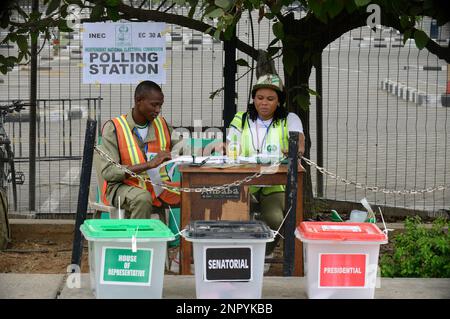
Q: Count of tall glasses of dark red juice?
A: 0